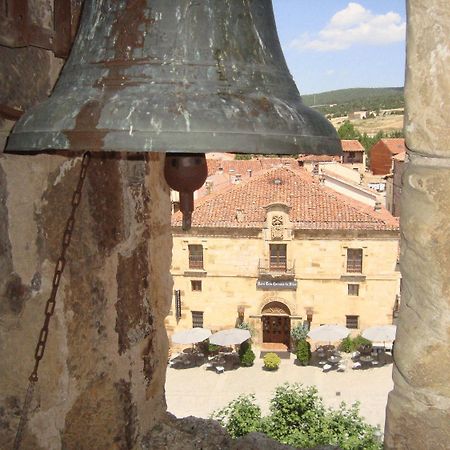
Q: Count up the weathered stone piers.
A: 2